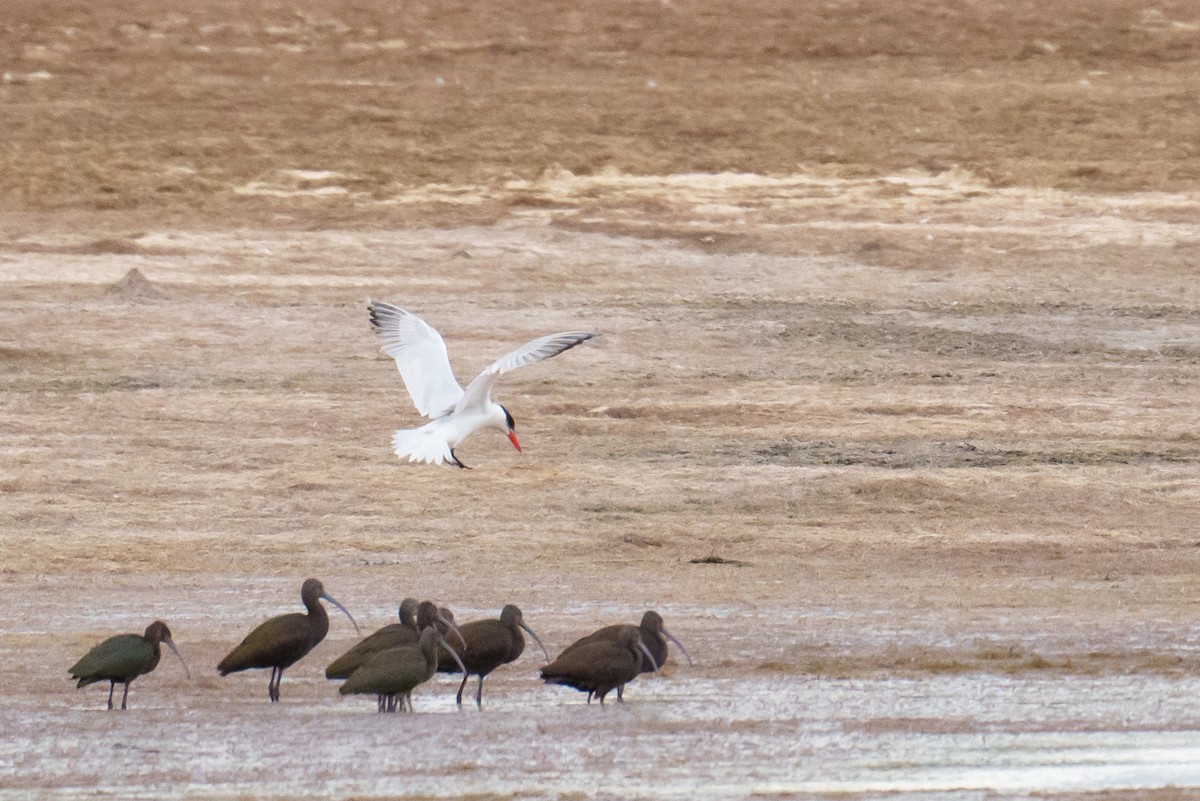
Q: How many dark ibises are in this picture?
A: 9